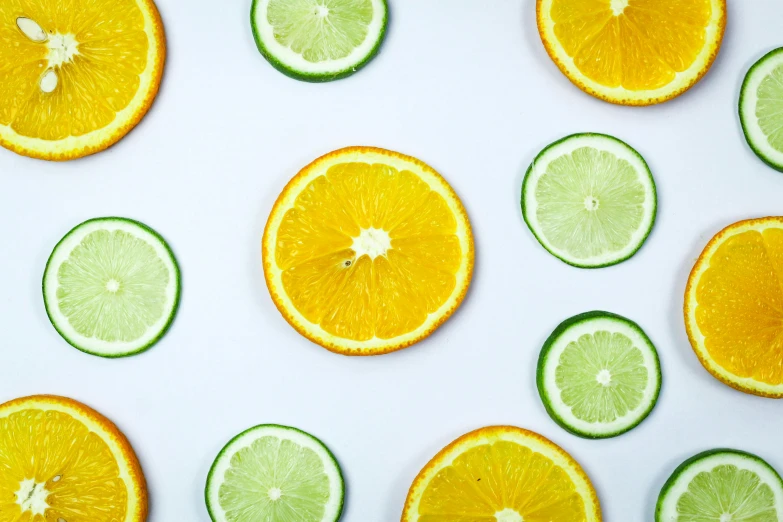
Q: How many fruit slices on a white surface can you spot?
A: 13